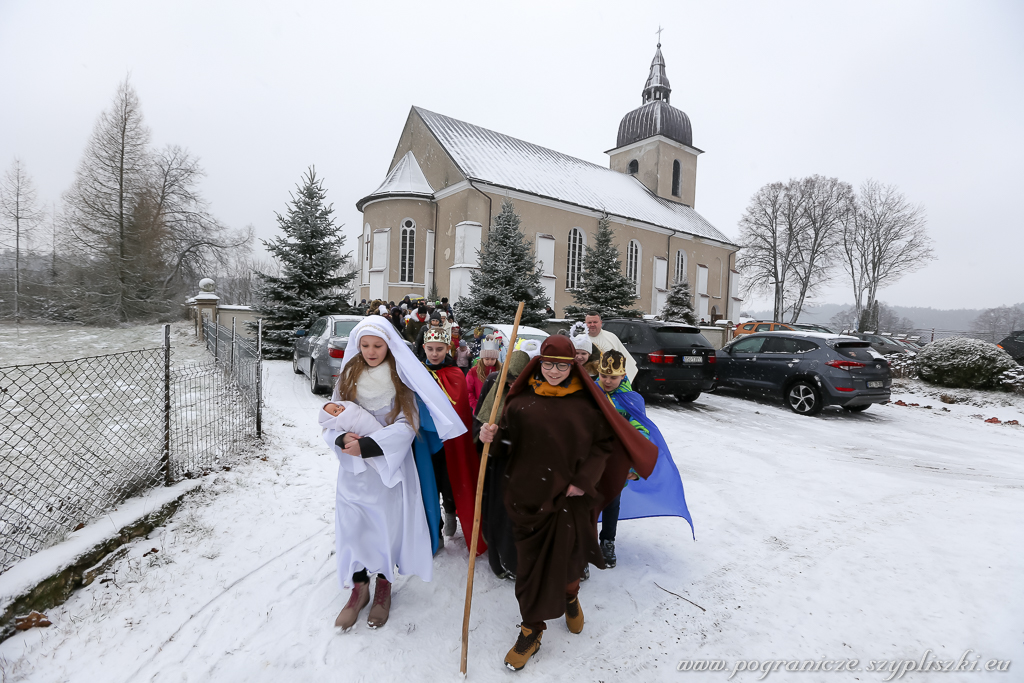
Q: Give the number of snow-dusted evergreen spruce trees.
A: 4